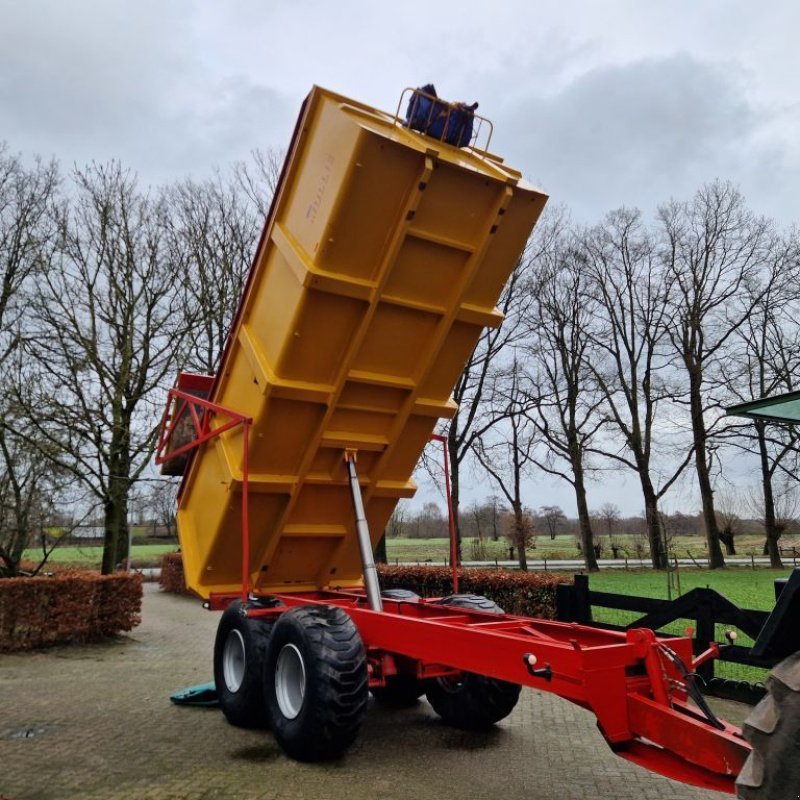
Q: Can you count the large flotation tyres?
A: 4